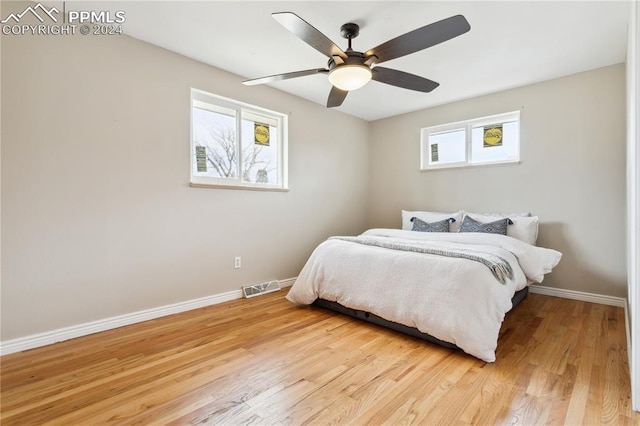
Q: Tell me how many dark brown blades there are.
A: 5